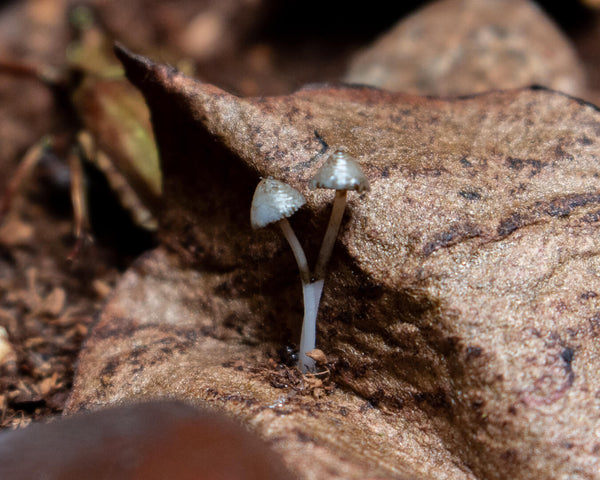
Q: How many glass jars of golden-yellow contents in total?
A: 0